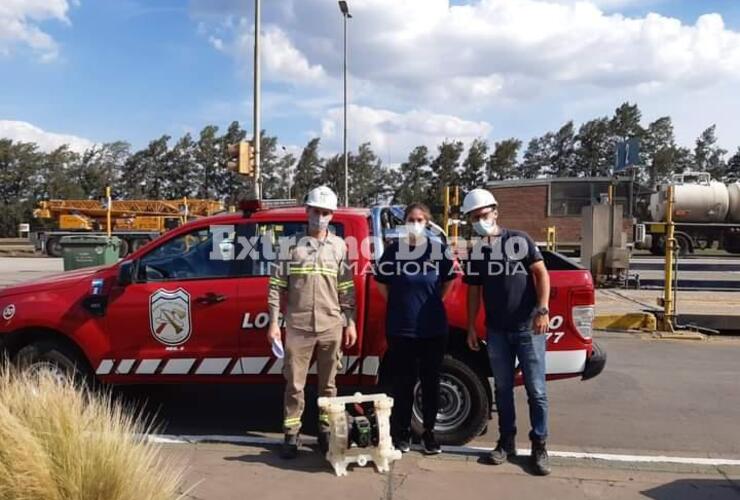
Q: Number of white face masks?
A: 3